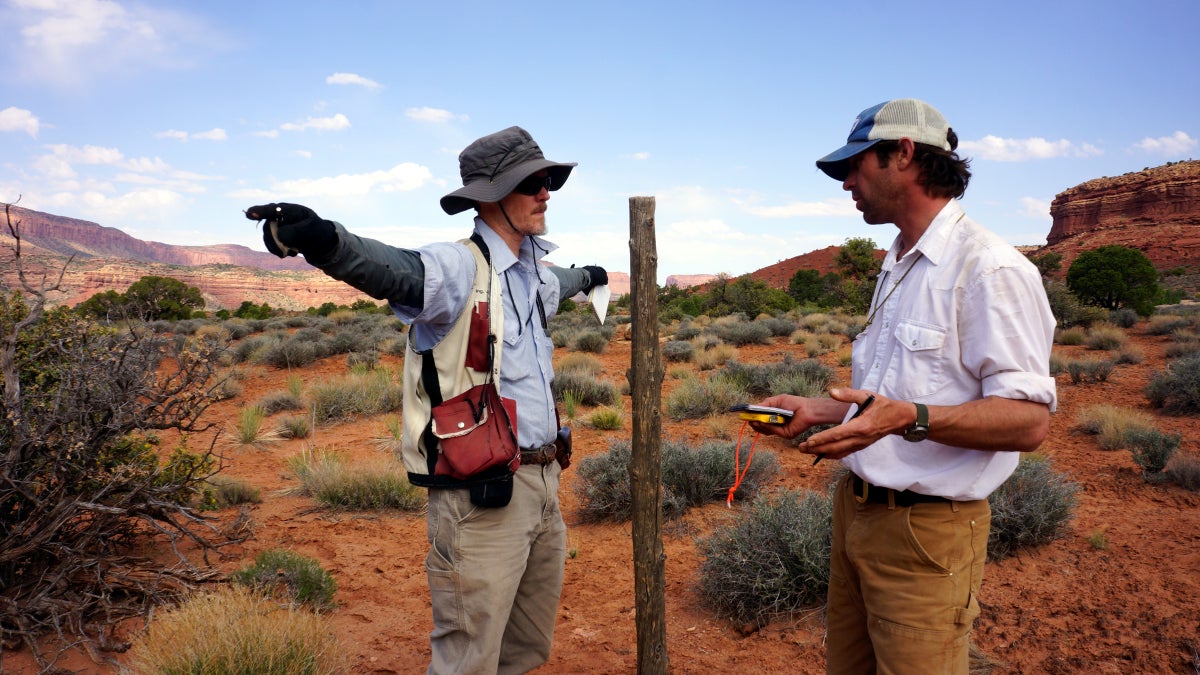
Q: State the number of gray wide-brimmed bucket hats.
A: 1